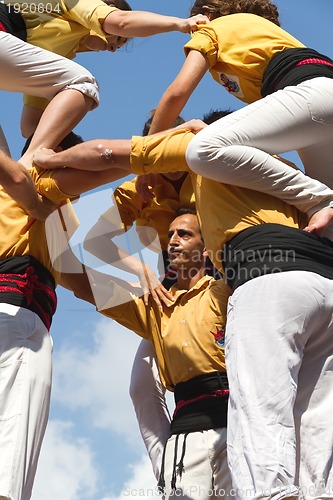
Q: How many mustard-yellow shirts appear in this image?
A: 6